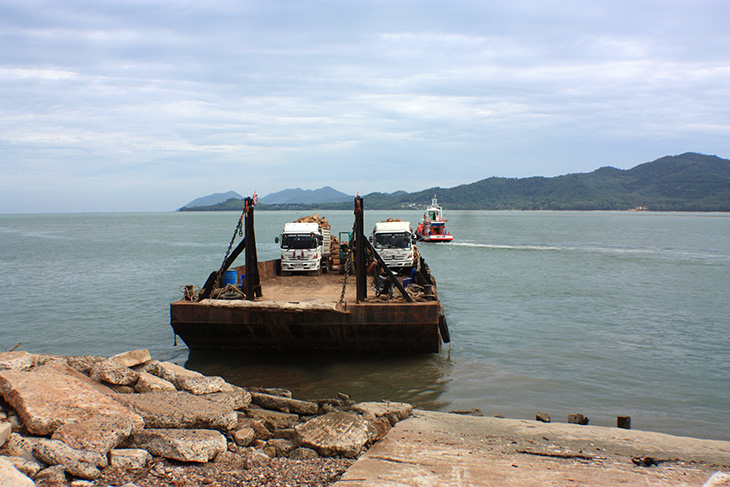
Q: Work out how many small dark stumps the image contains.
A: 3